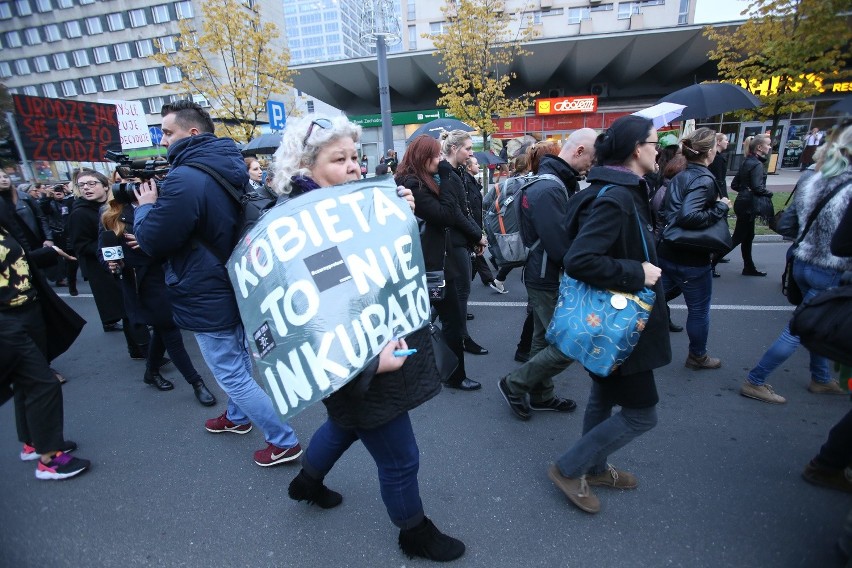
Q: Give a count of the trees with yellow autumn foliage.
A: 3